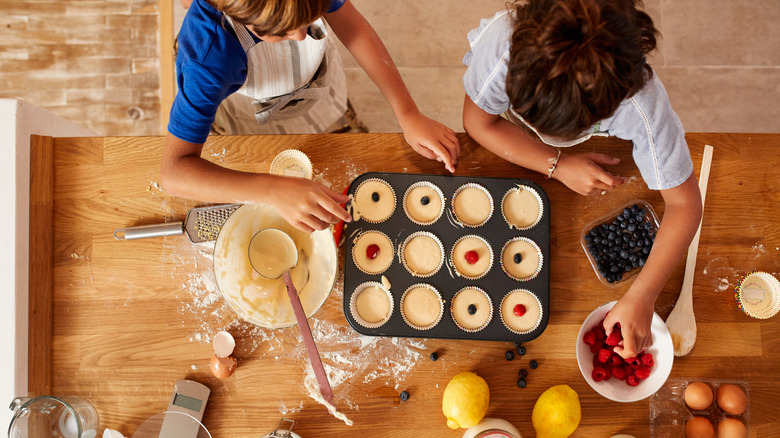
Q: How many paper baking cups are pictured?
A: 14